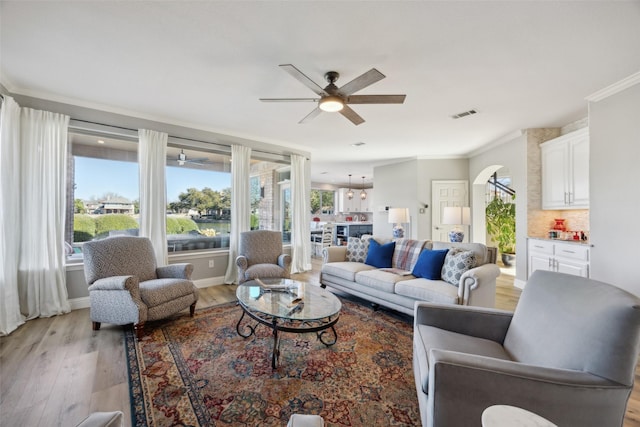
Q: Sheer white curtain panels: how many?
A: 5